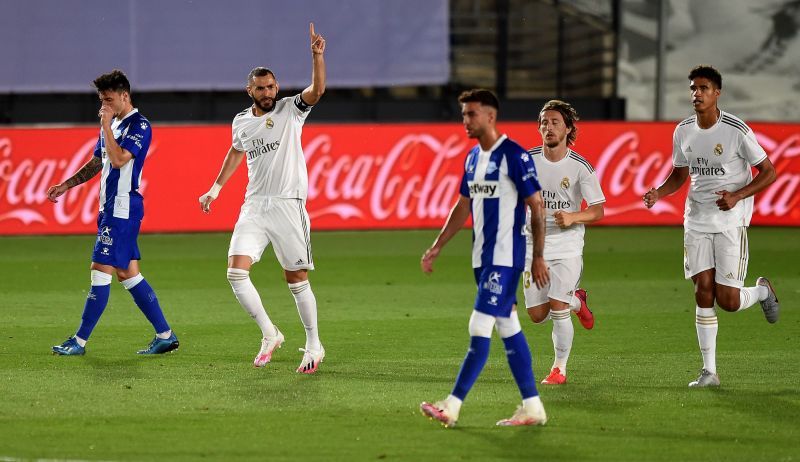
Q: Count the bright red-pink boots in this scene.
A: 2